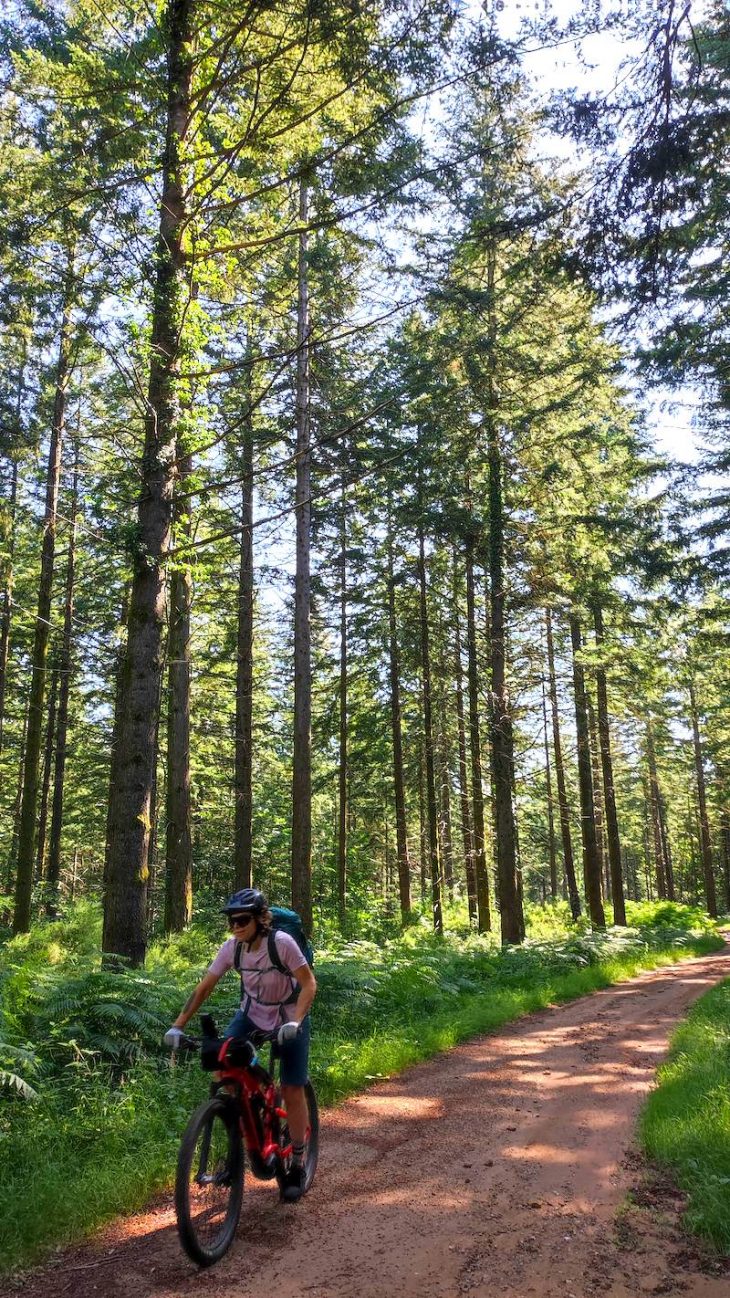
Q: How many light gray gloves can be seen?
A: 2